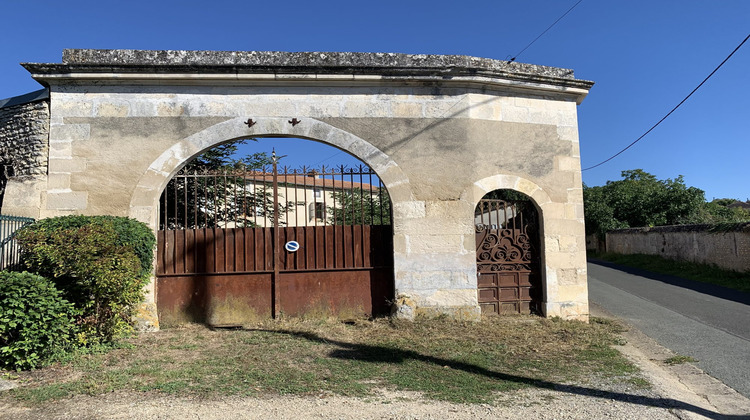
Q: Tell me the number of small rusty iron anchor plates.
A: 2